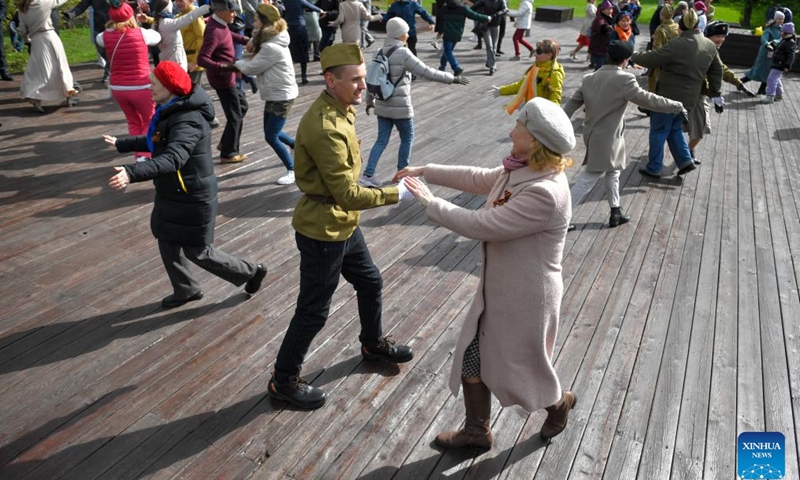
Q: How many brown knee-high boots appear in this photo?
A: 2